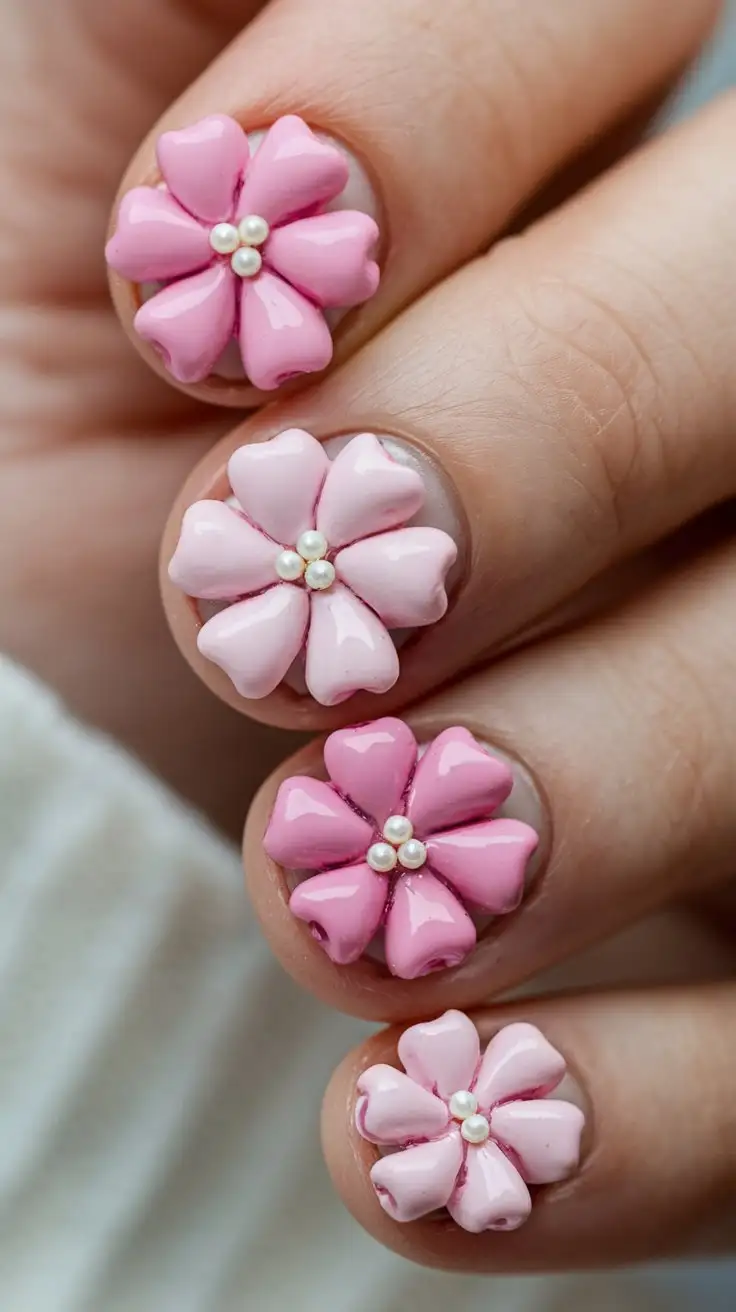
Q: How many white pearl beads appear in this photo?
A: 11